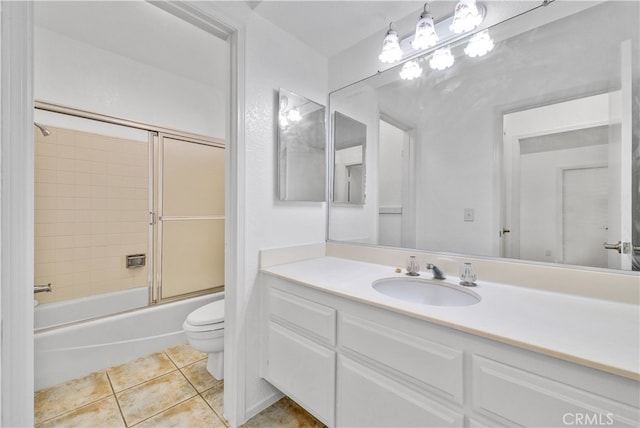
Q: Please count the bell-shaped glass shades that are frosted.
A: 3